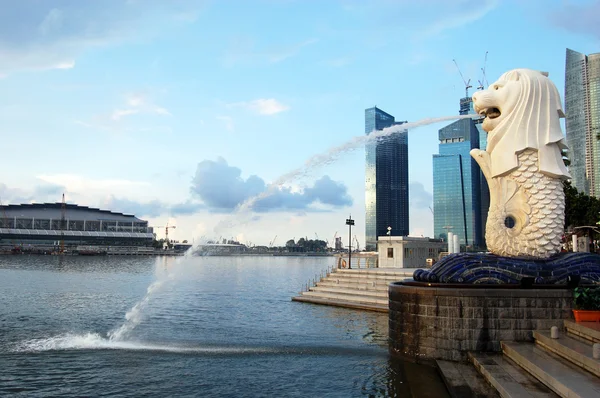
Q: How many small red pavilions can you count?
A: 0